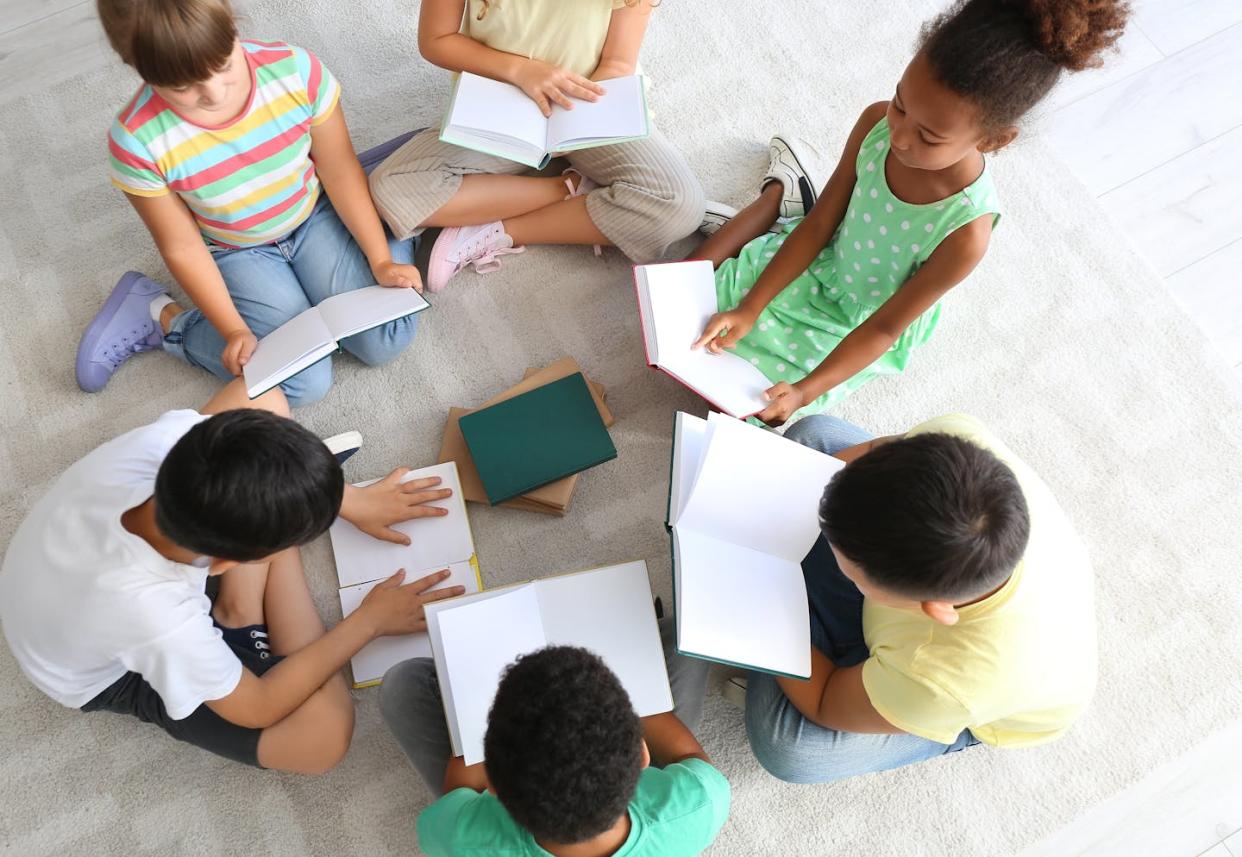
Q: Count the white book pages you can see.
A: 12